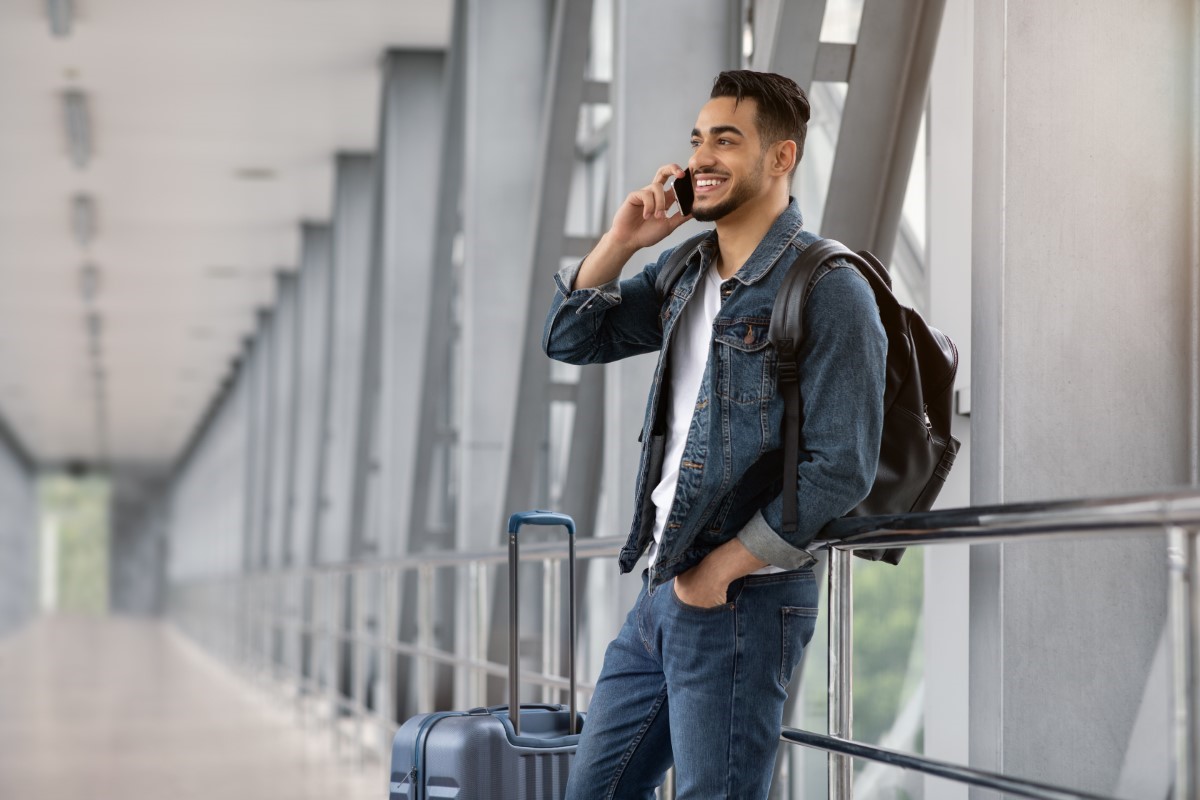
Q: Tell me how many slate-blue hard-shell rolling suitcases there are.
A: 1